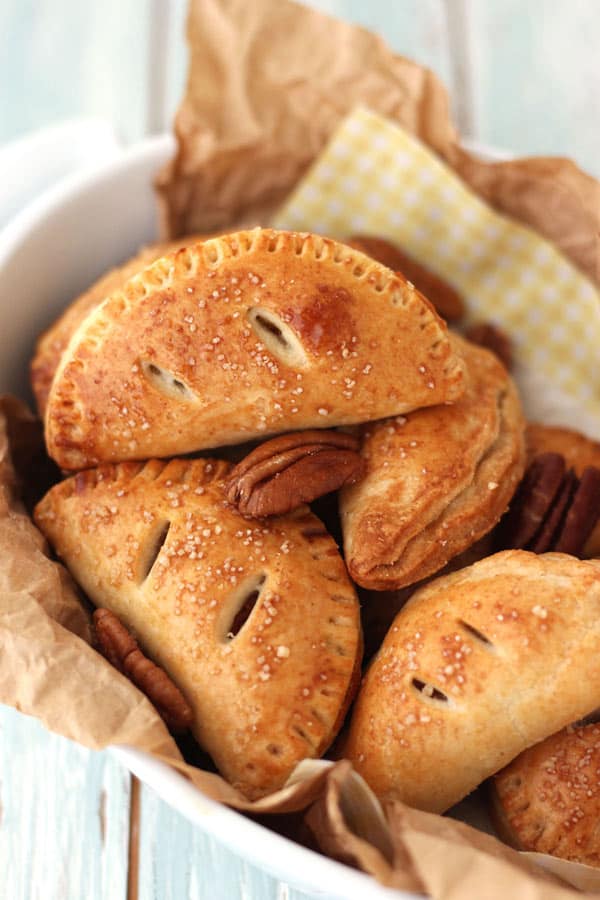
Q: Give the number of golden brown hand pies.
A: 7